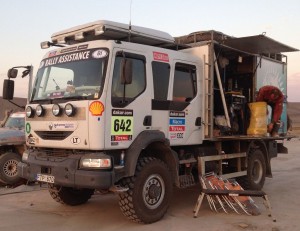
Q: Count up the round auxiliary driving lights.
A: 4